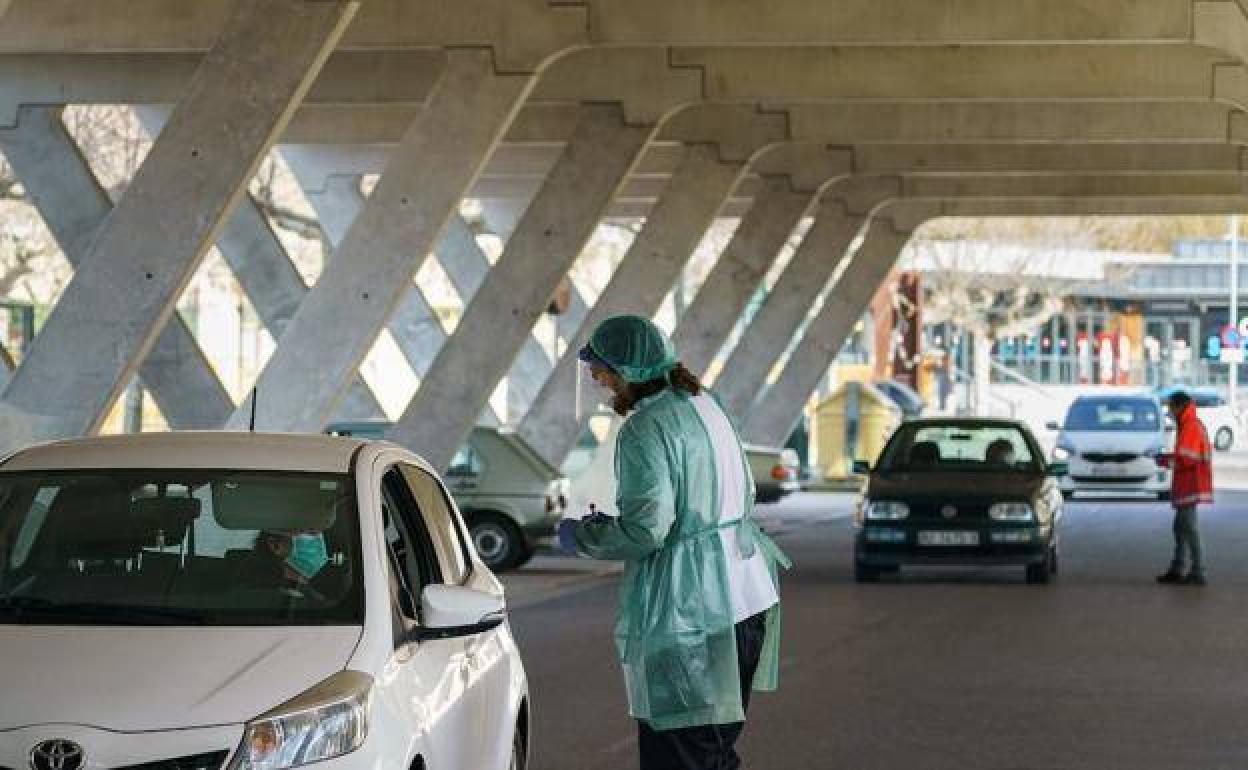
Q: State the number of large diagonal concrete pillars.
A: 7